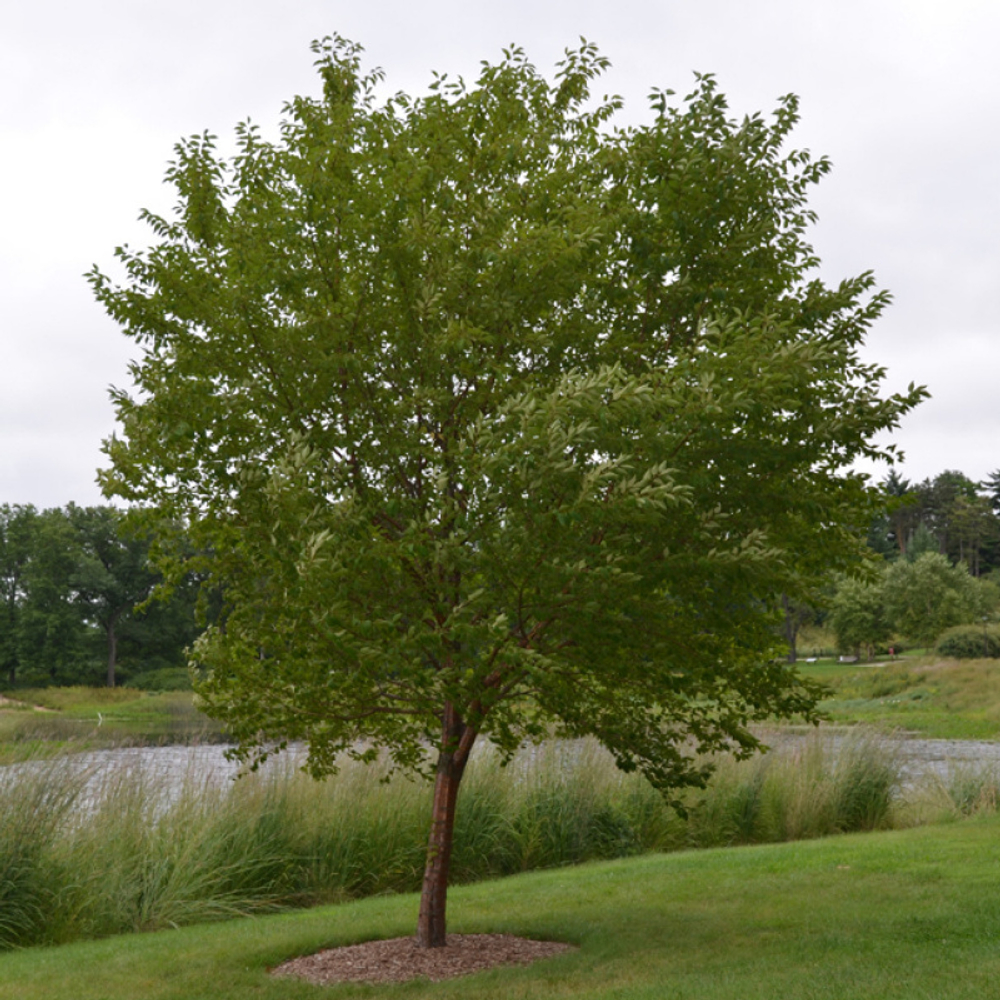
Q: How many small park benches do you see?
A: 2